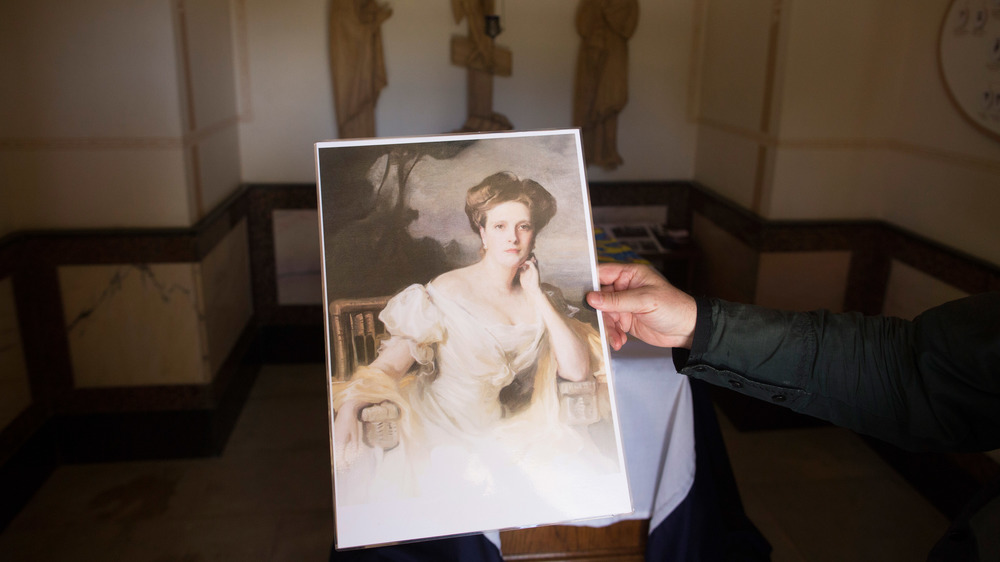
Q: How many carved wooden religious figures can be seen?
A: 3